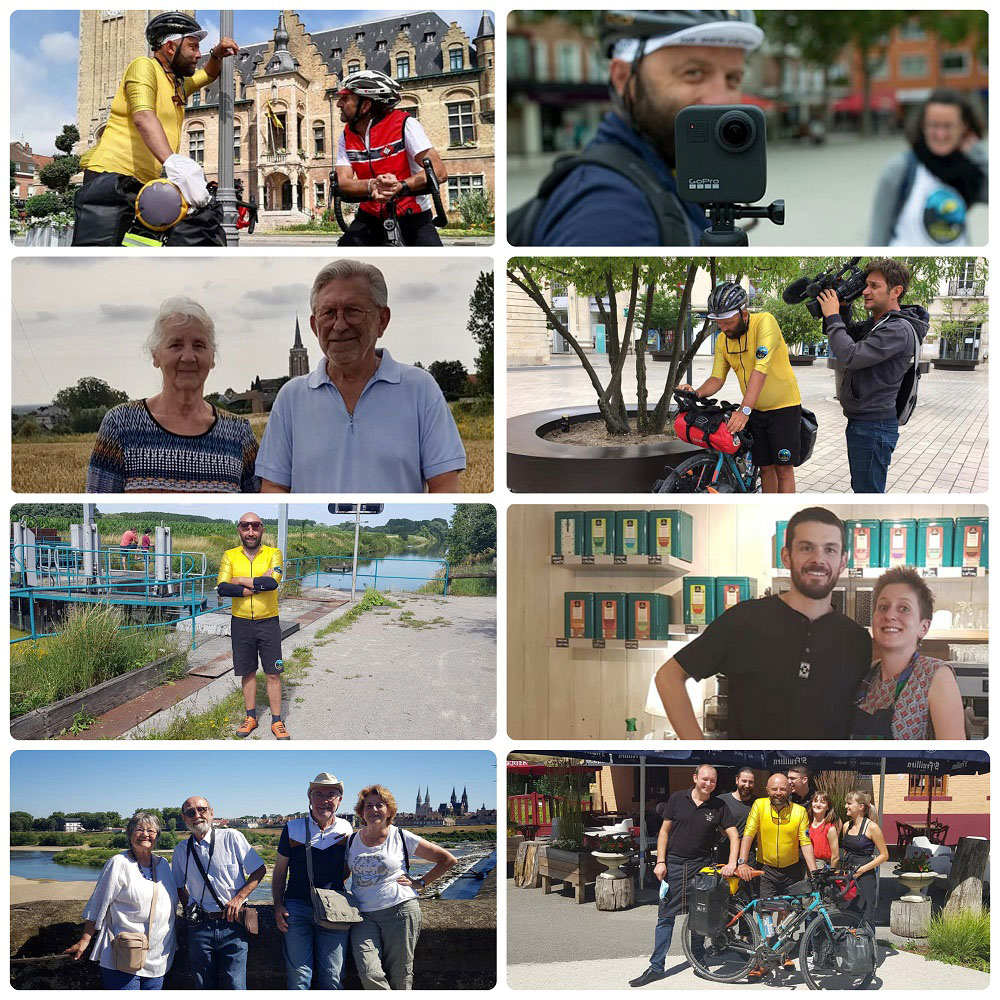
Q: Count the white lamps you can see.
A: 1